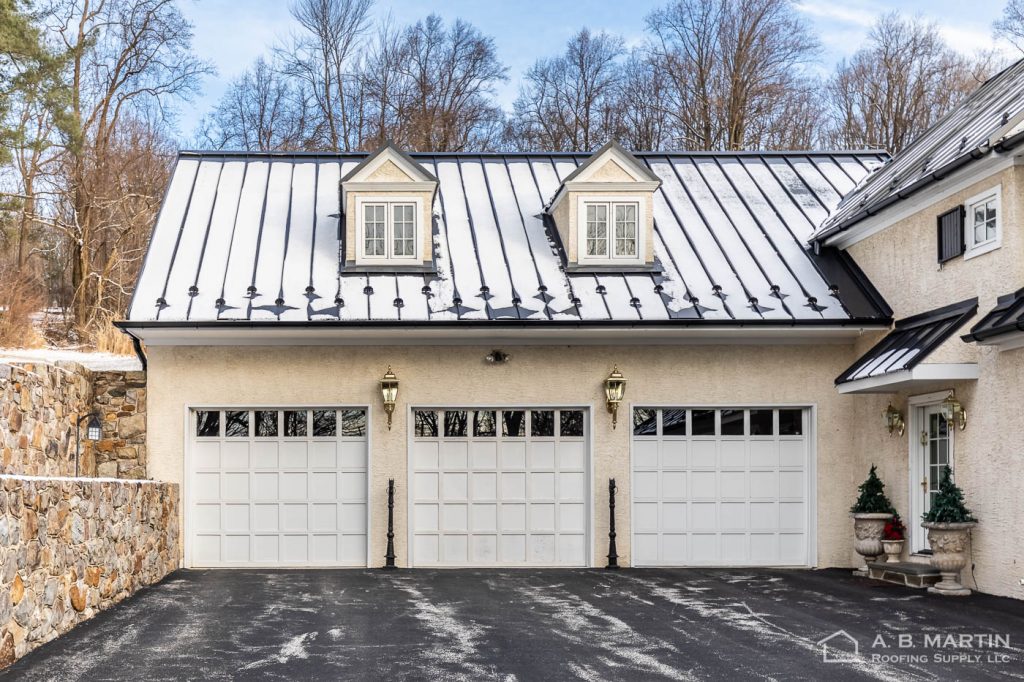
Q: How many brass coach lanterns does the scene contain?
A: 4